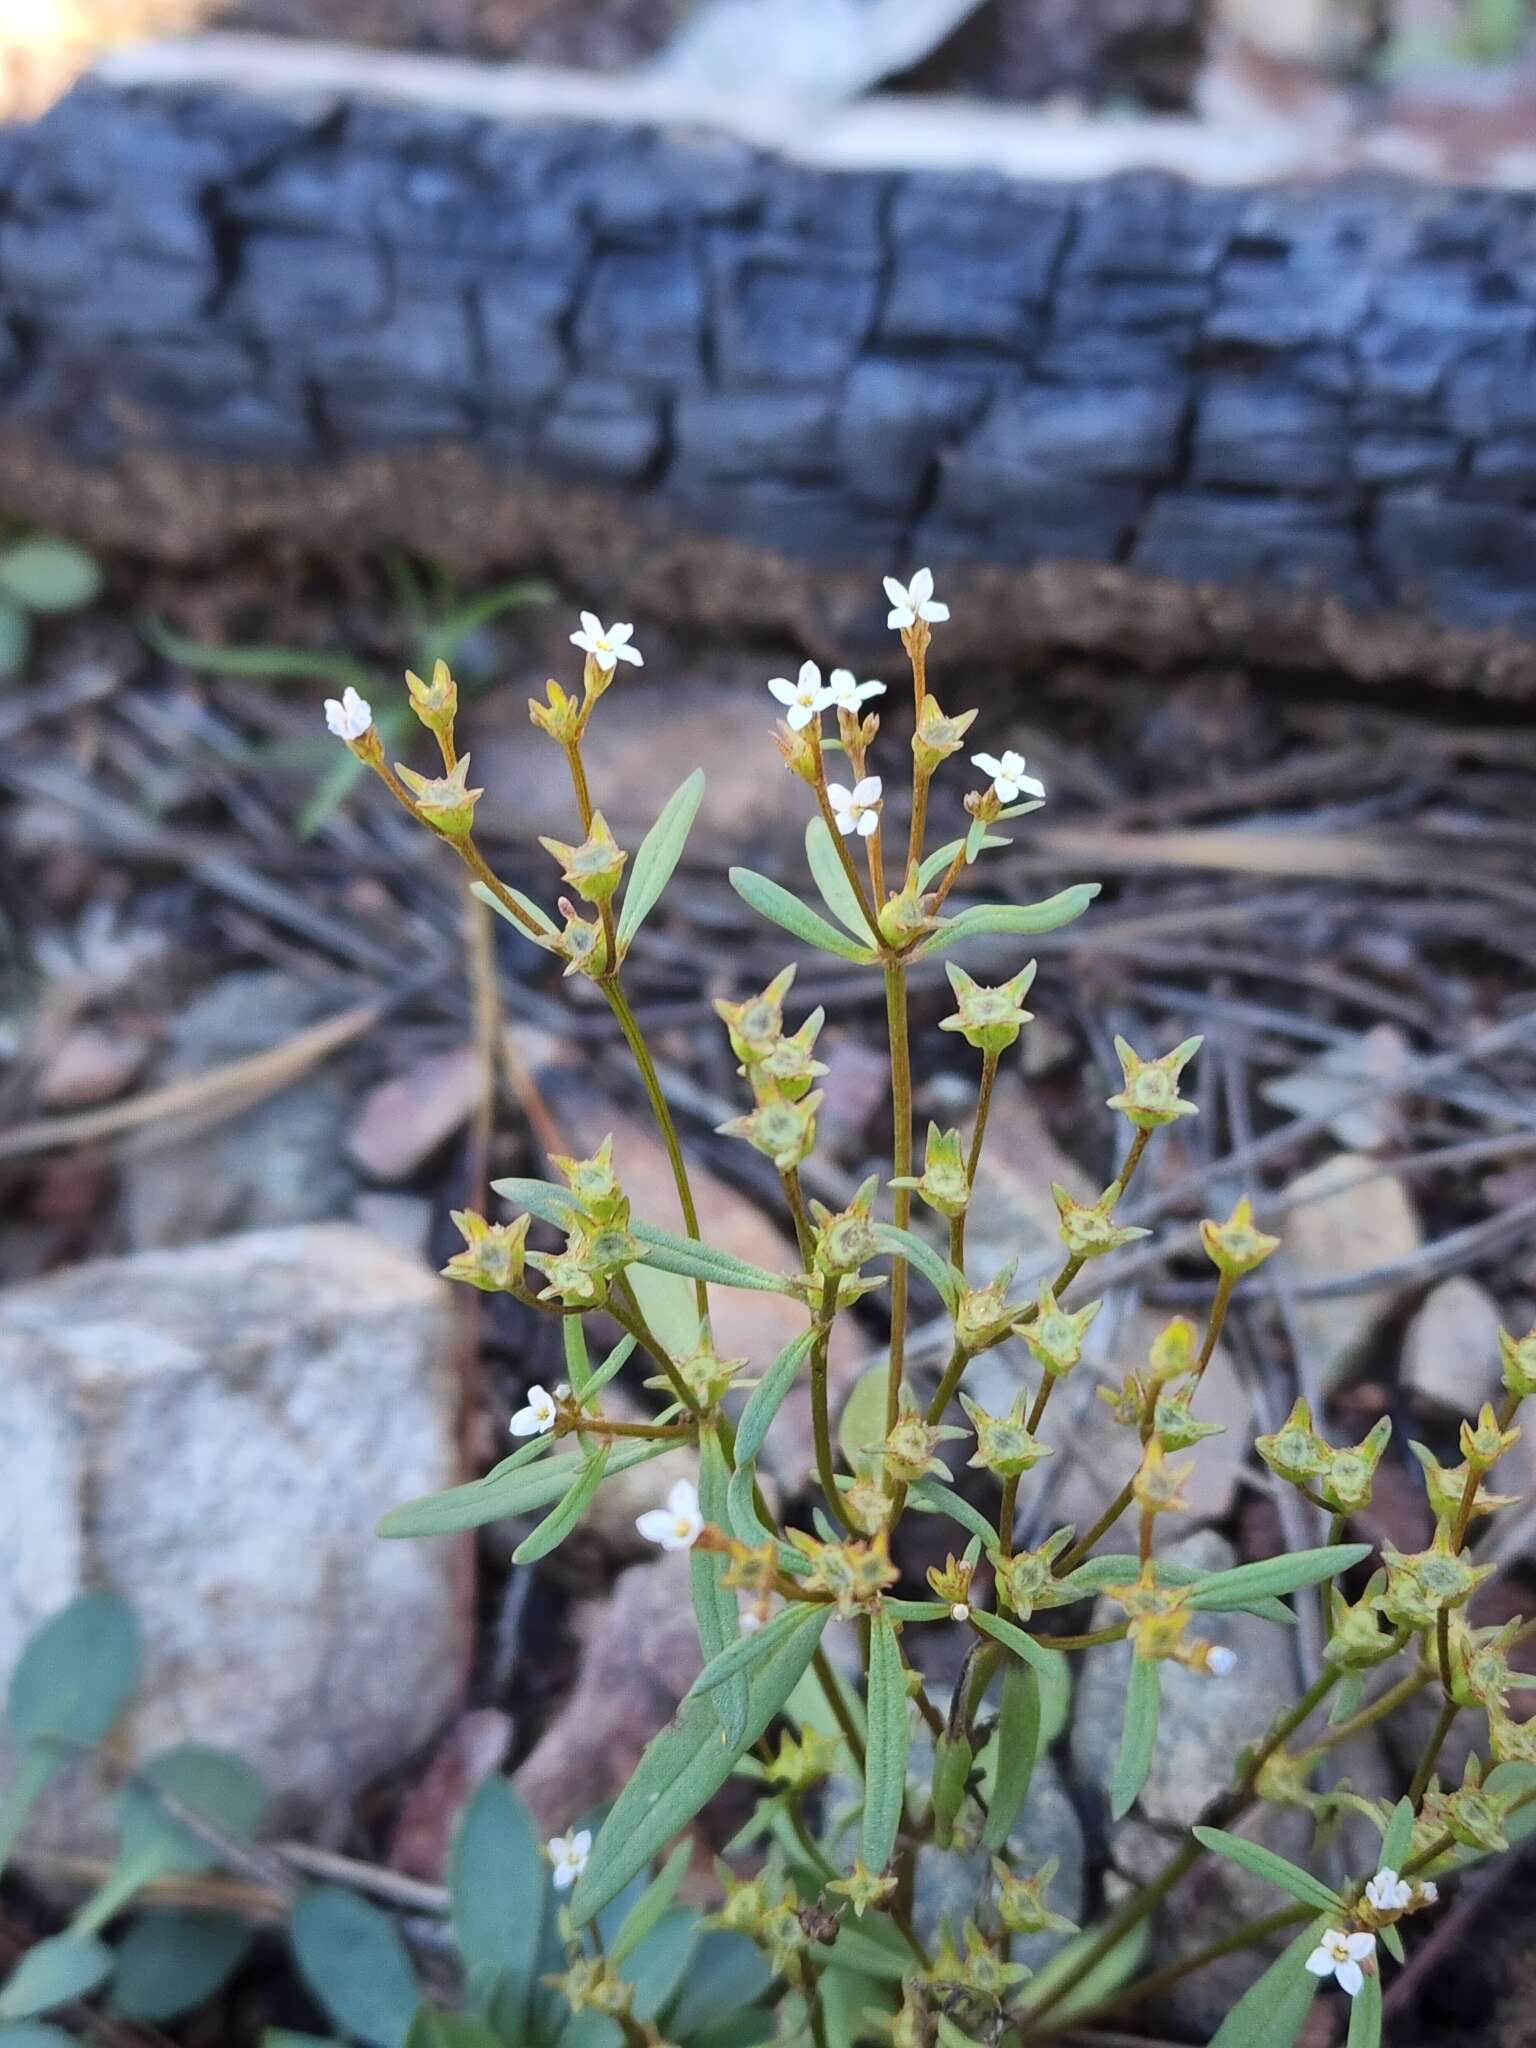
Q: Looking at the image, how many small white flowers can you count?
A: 12